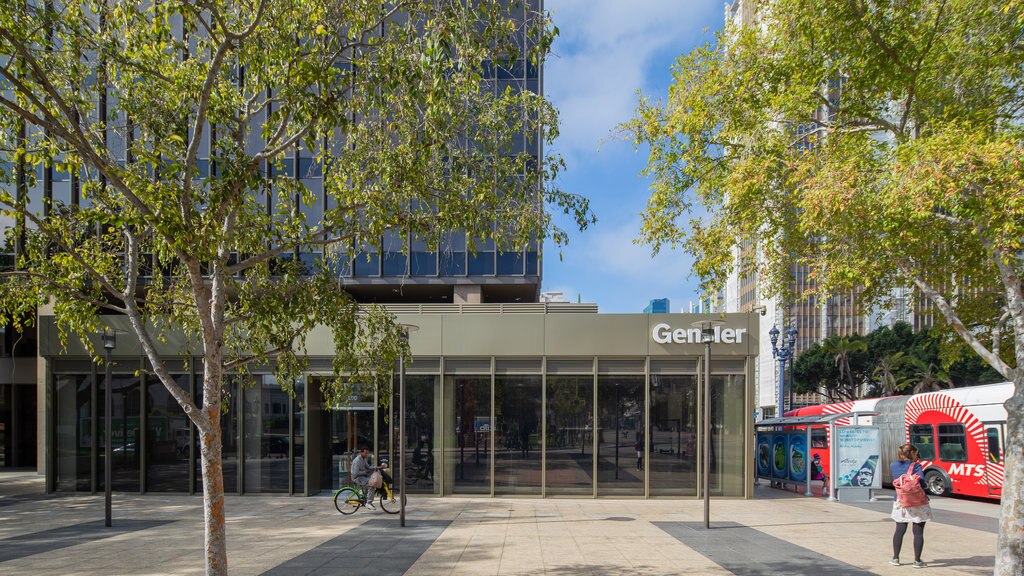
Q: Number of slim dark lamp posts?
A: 3